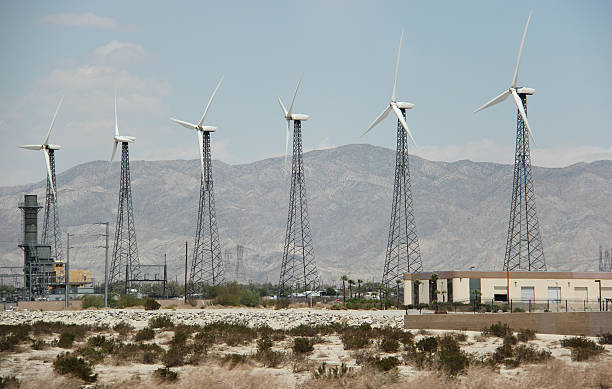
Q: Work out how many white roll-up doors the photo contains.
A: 2